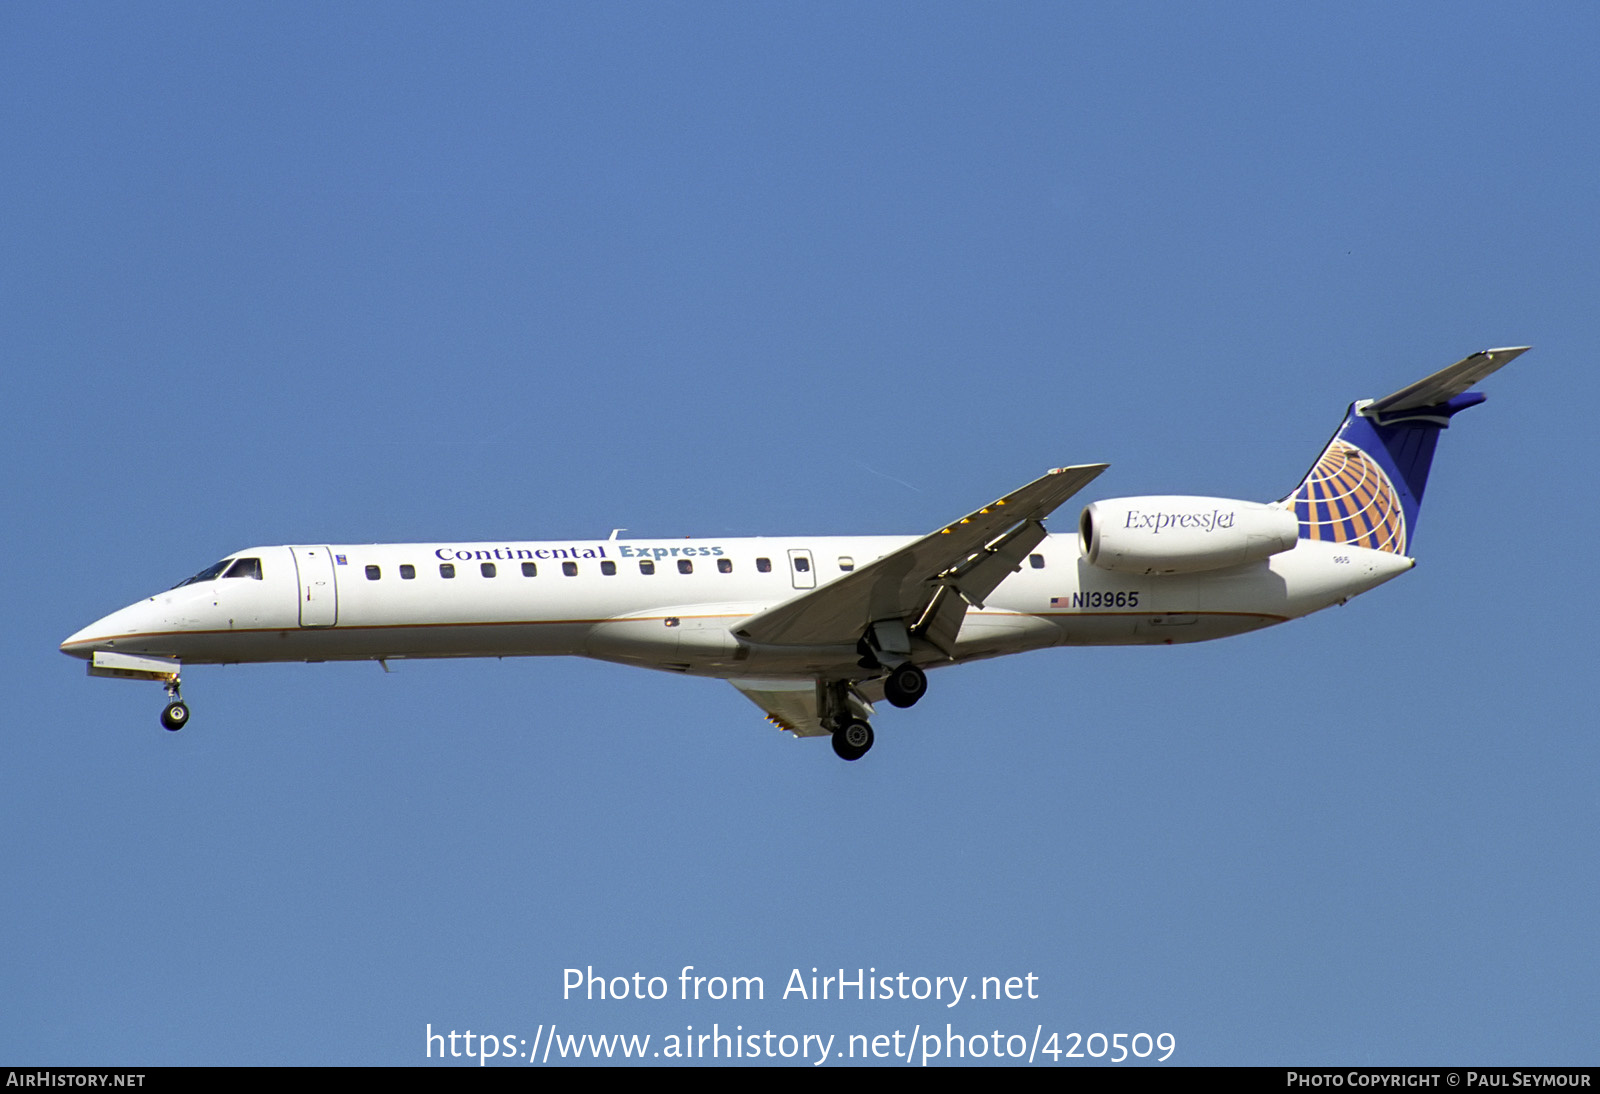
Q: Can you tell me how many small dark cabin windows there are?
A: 14